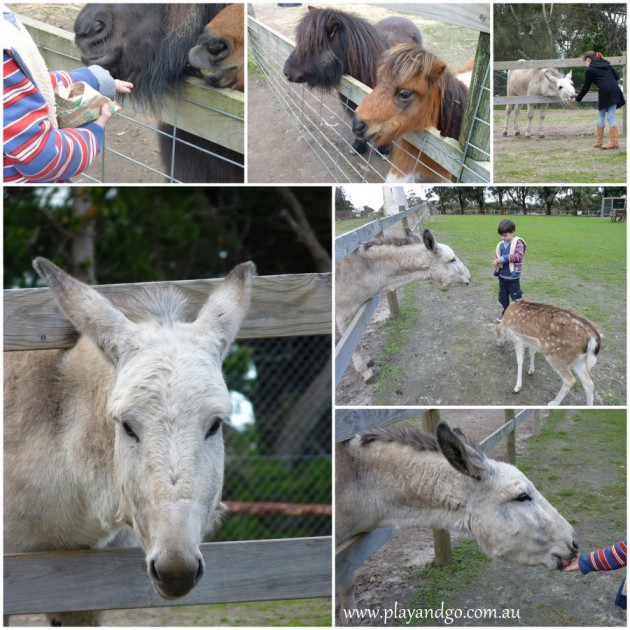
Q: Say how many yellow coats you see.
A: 0